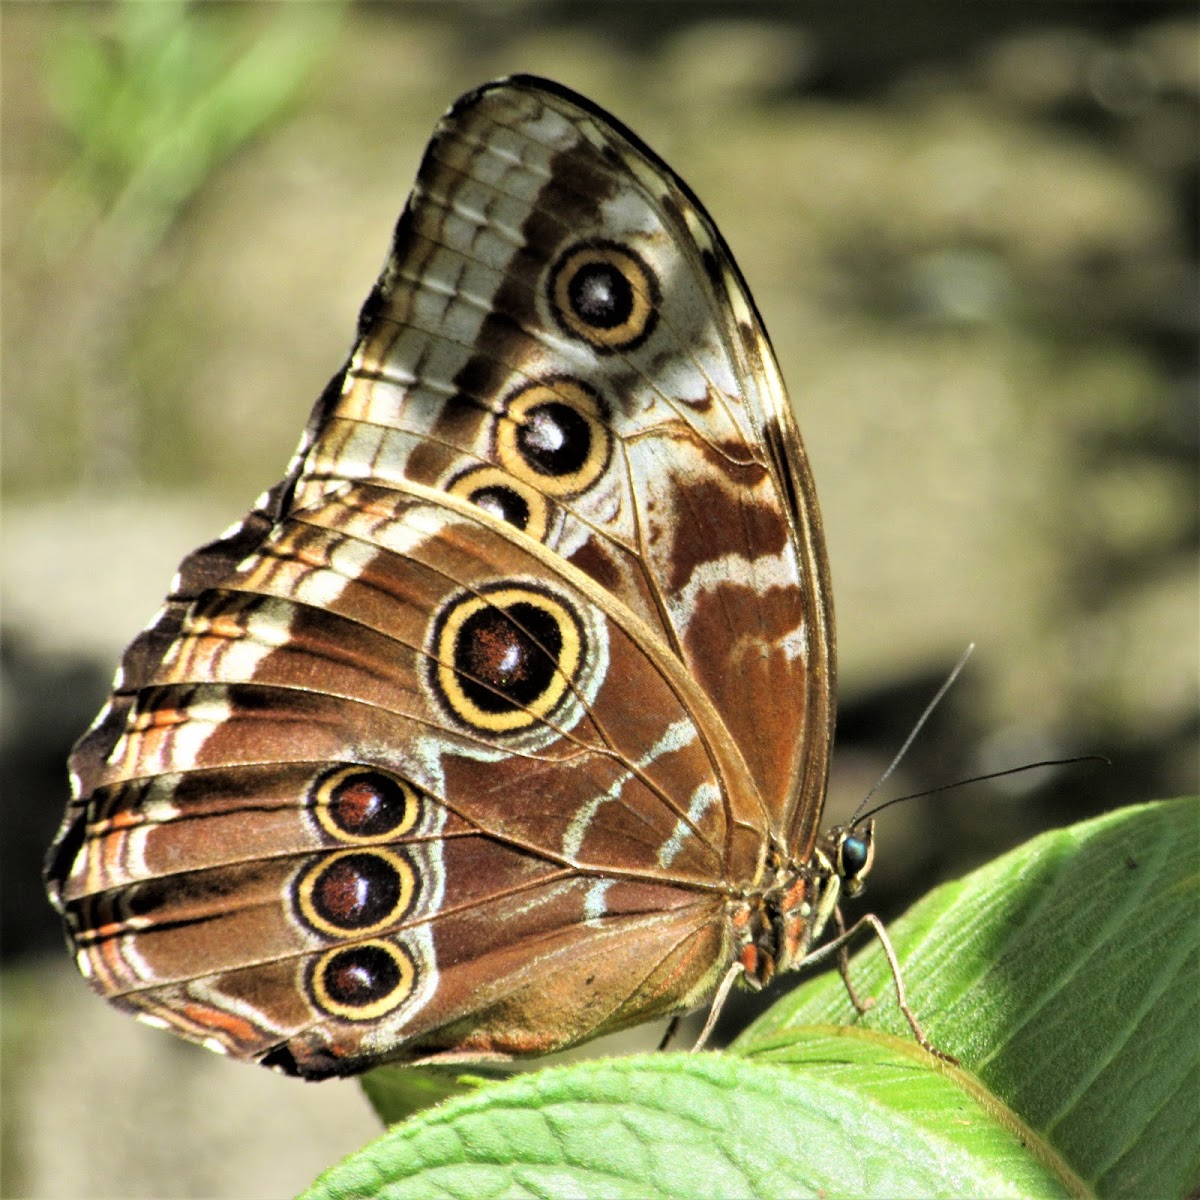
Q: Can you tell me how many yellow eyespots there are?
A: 7